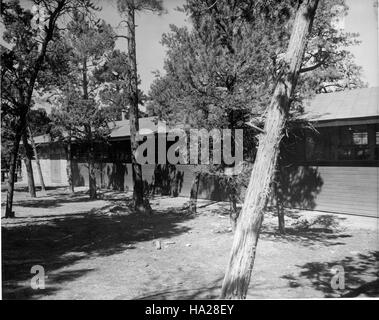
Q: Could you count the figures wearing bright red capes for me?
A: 0